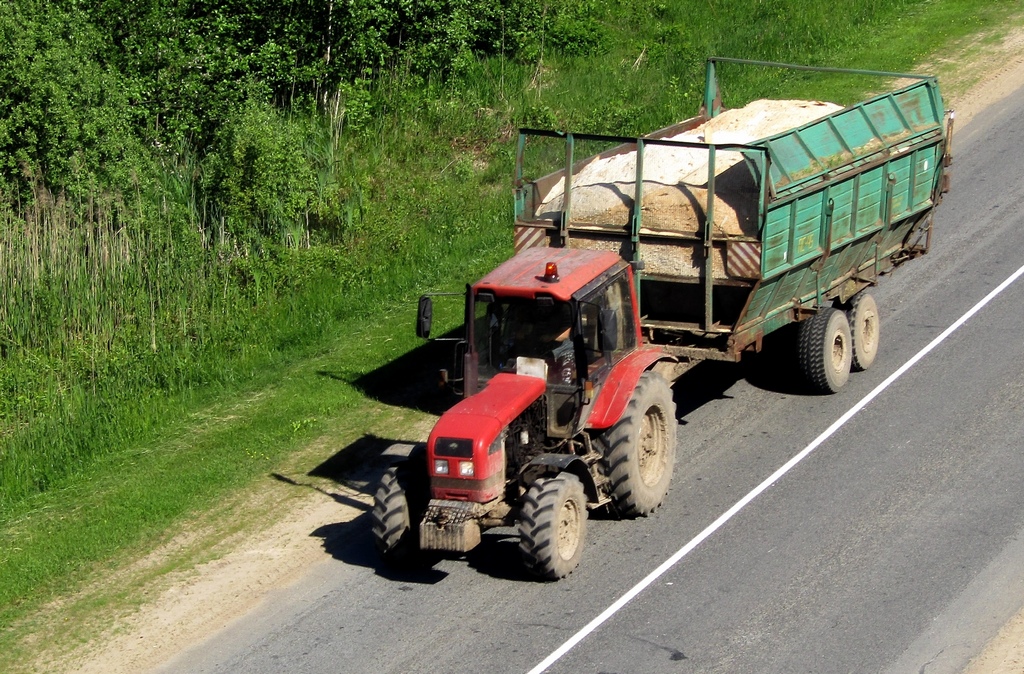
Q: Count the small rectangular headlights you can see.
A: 2